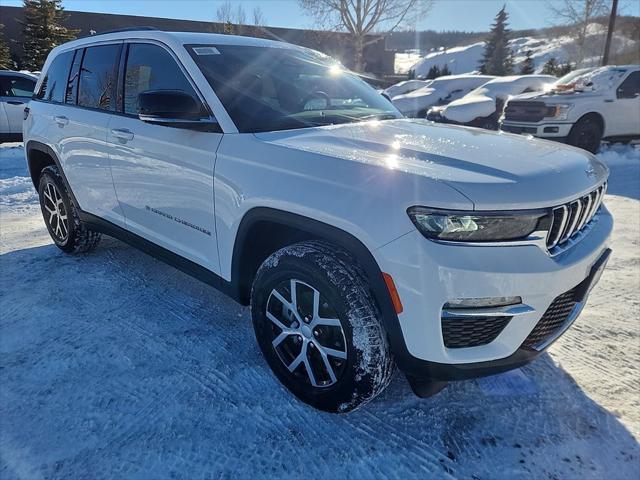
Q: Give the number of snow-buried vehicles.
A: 3